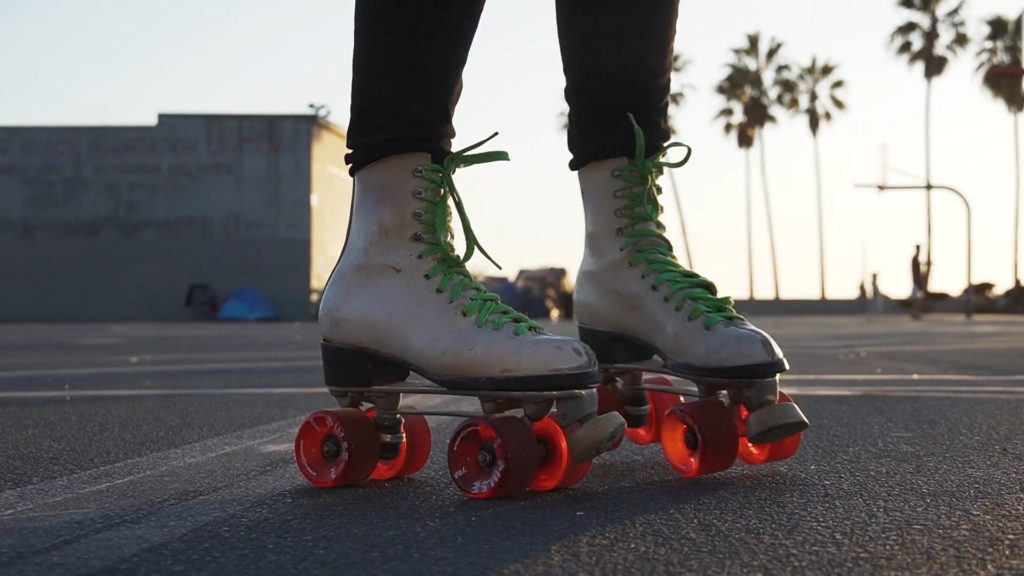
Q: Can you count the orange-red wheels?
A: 8